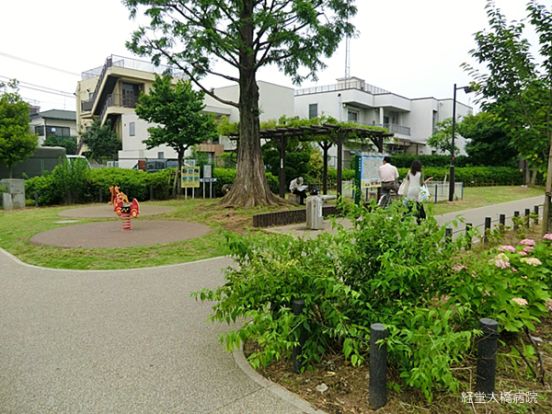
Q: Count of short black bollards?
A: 10